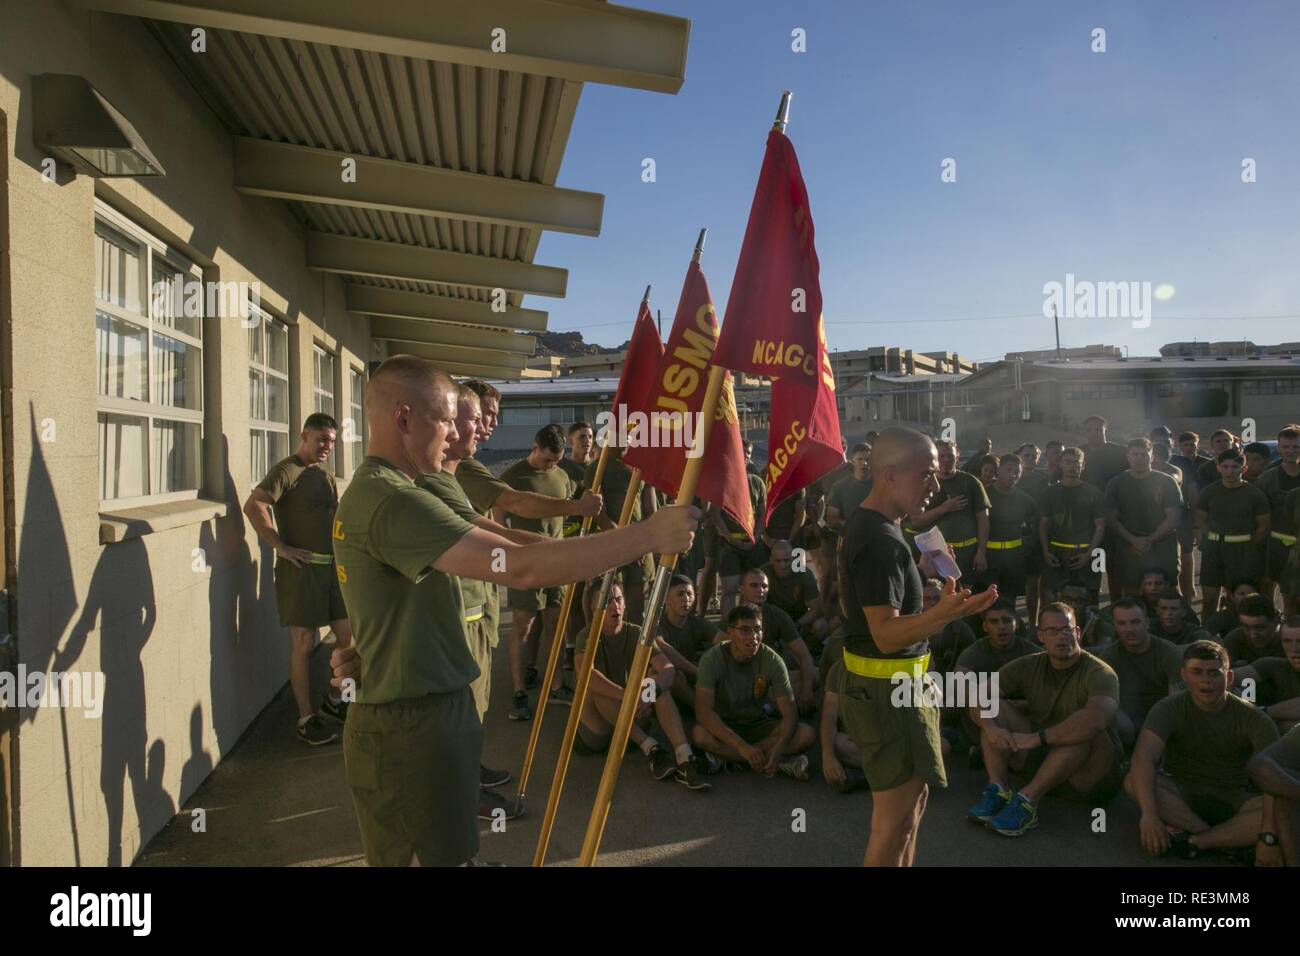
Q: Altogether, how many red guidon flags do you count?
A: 3